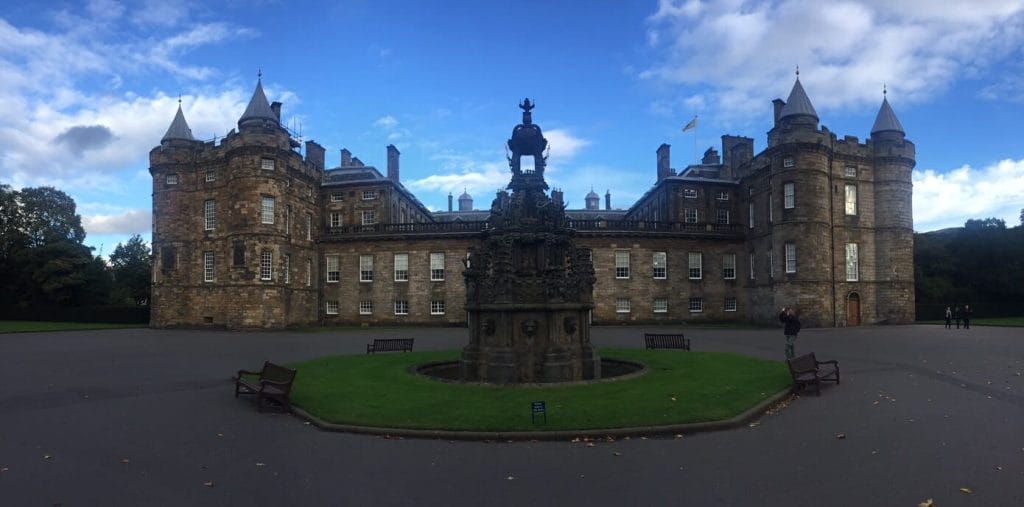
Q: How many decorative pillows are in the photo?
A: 0